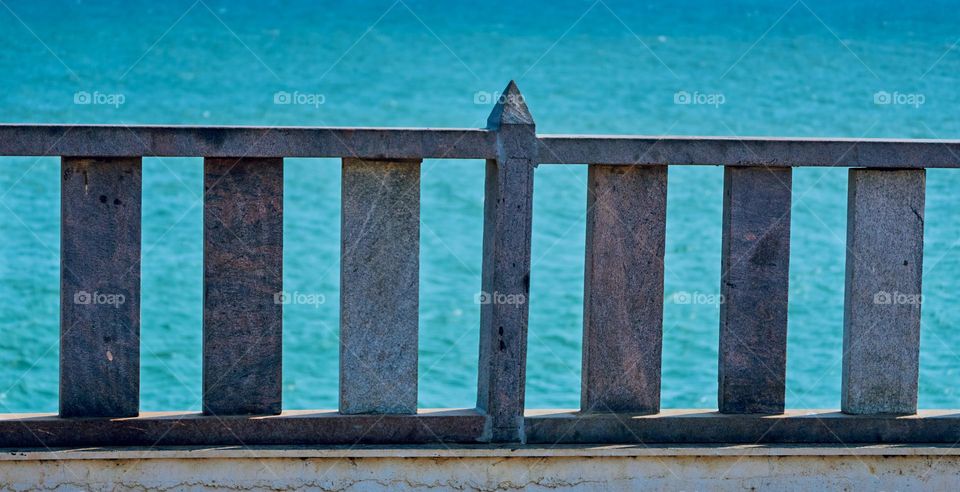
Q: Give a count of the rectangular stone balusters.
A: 6